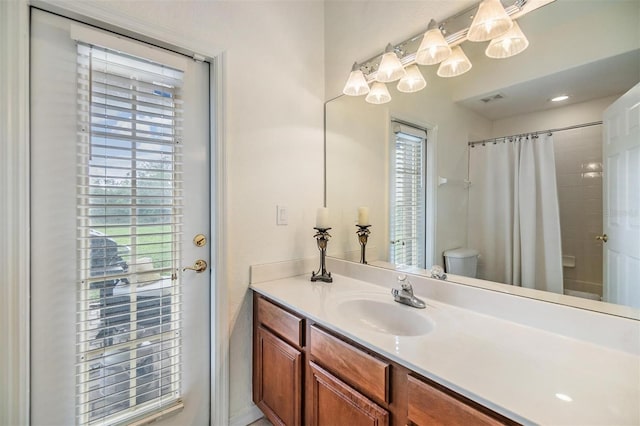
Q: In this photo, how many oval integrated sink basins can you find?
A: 1